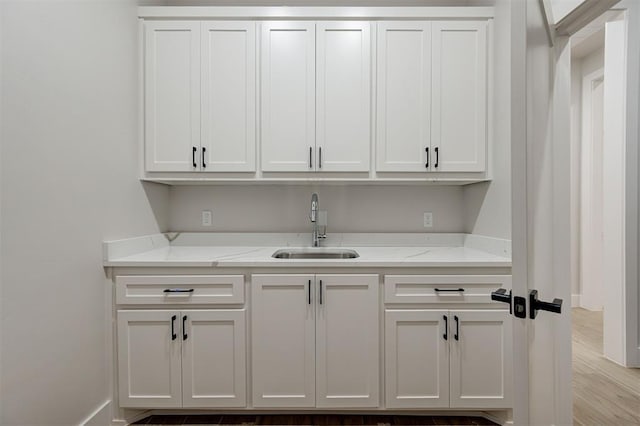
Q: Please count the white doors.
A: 13